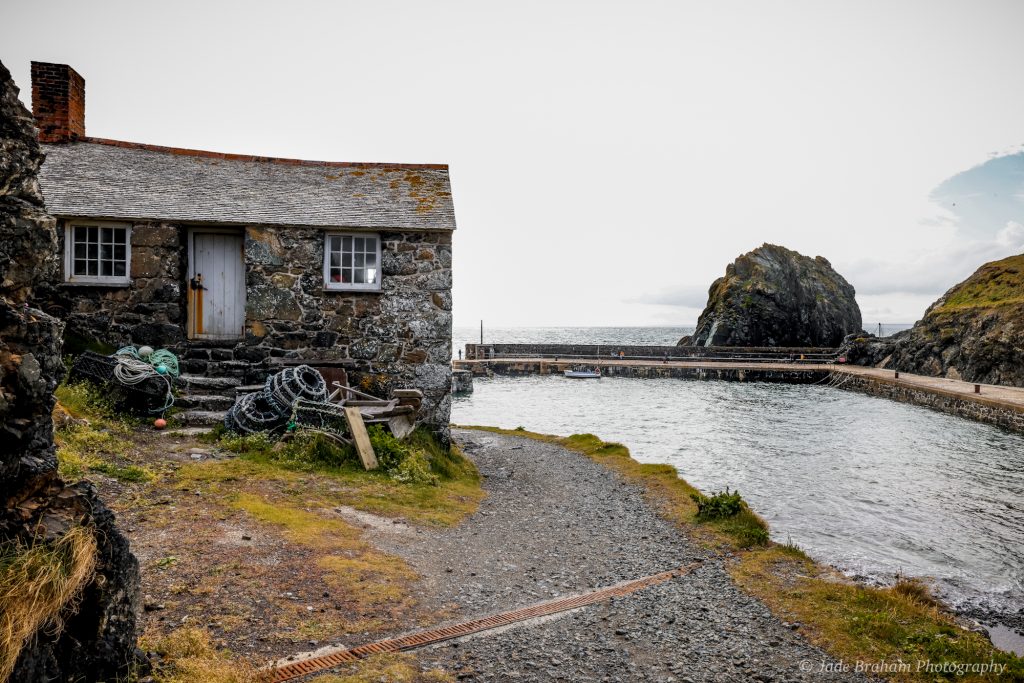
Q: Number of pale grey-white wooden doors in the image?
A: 1